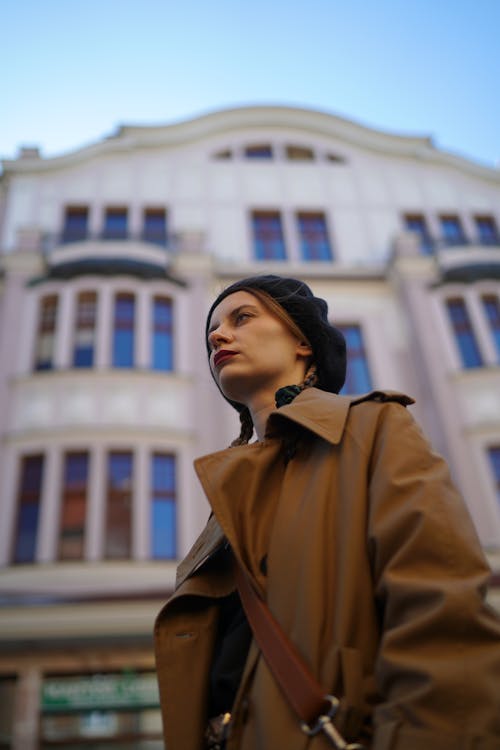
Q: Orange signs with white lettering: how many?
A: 0